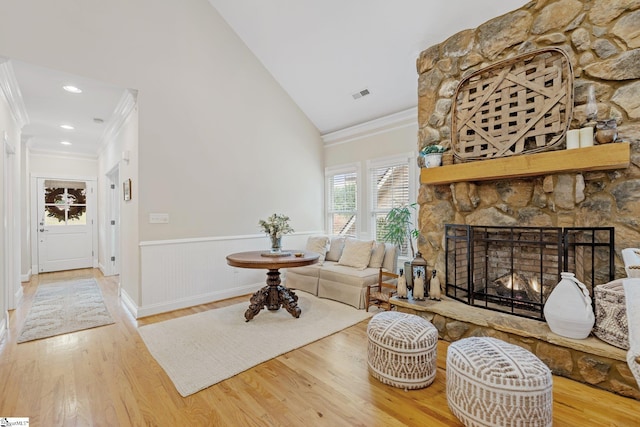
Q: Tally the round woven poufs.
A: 2